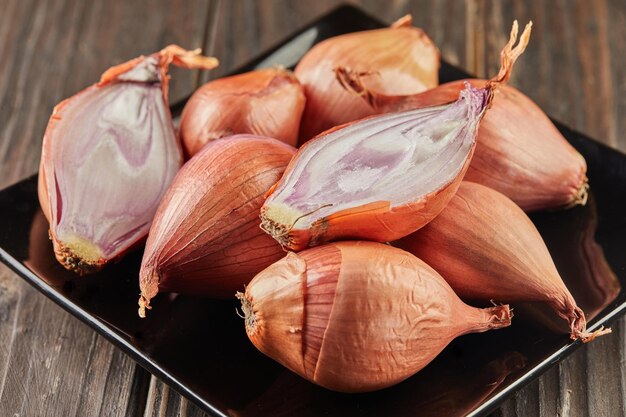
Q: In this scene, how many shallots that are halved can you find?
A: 2